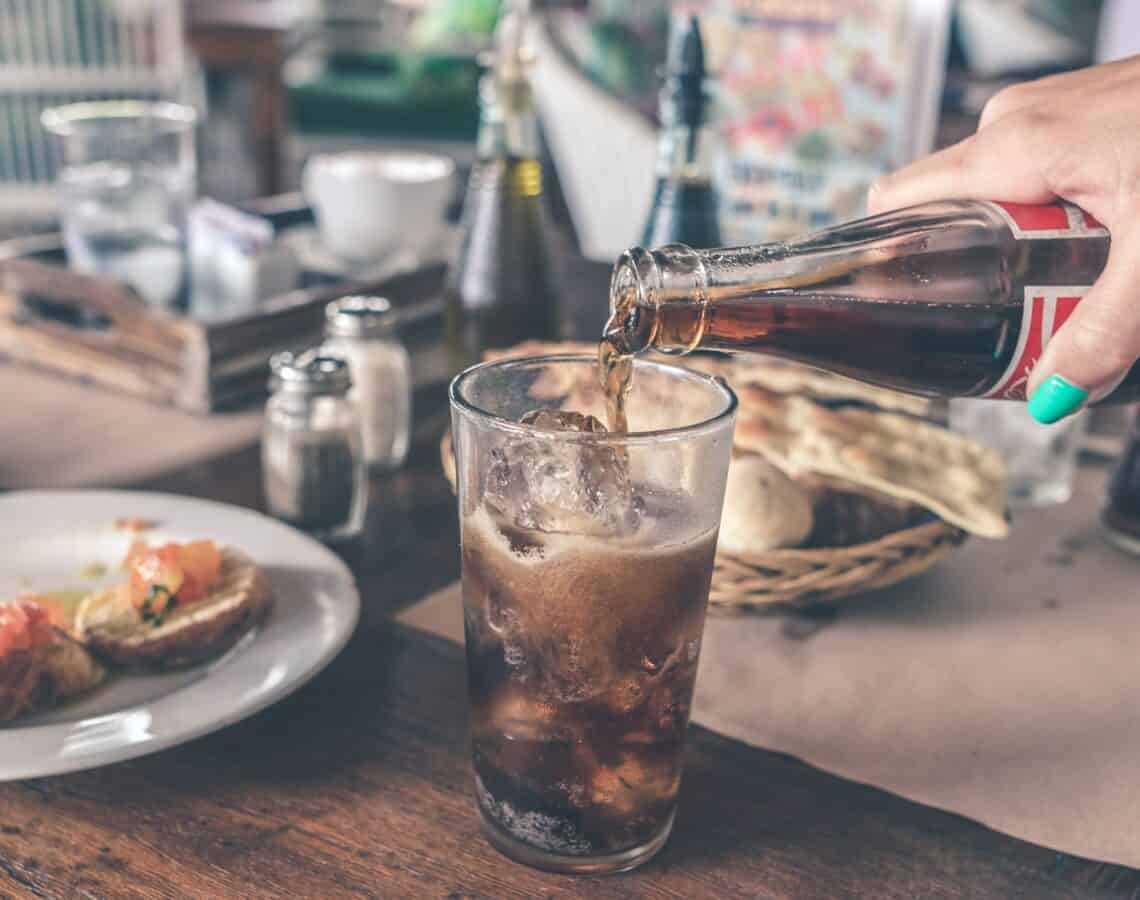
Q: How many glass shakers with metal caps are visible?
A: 2